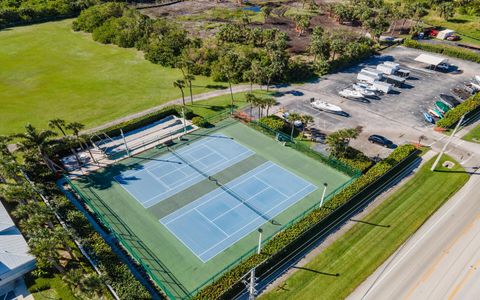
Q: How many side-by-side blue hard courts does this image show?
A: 2